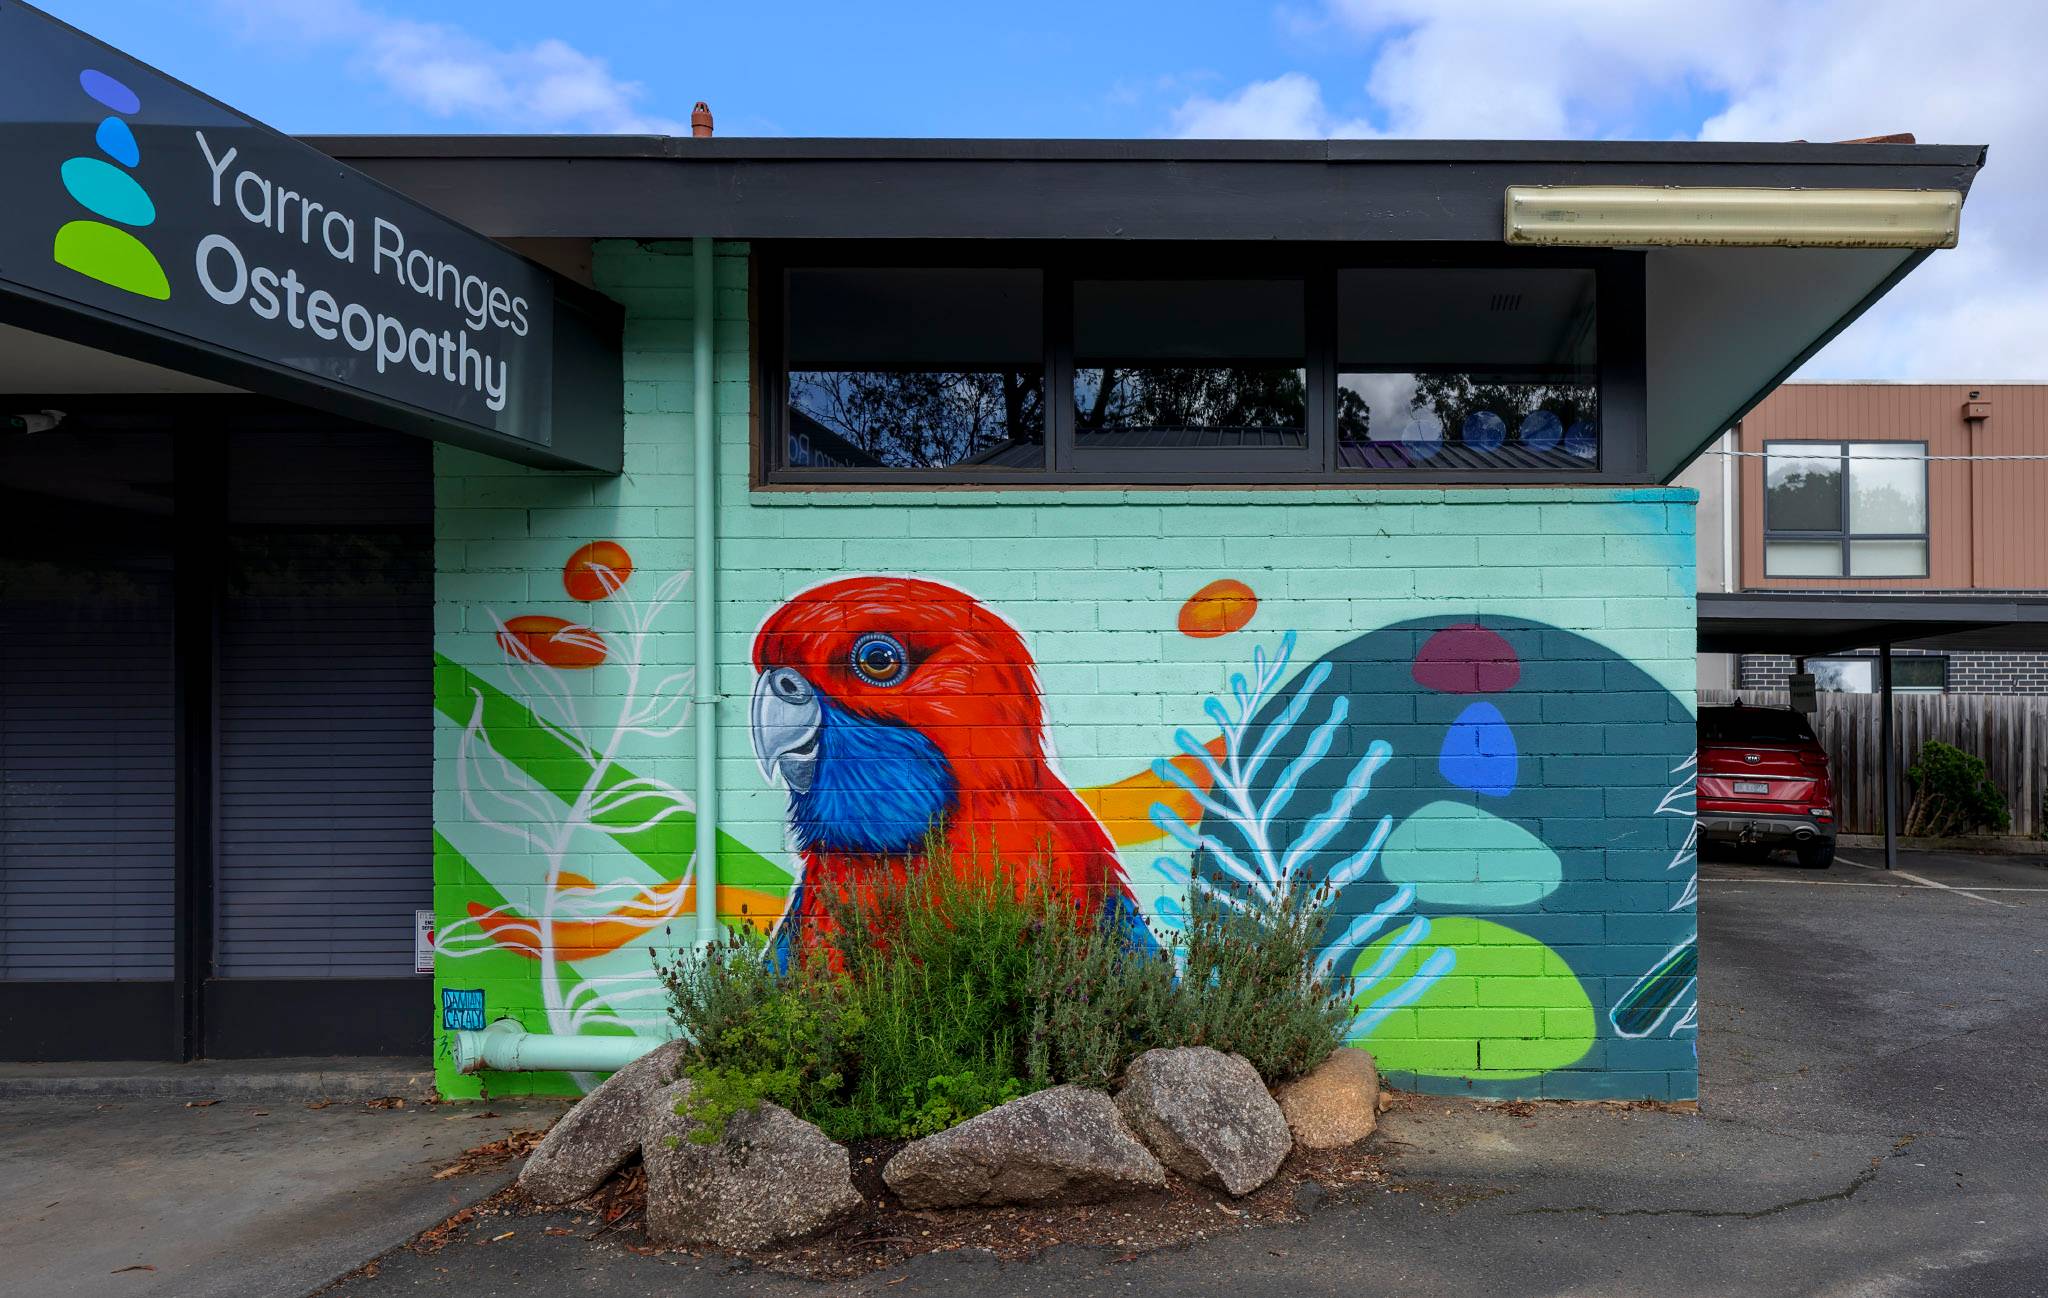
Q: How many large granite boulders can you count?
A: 5